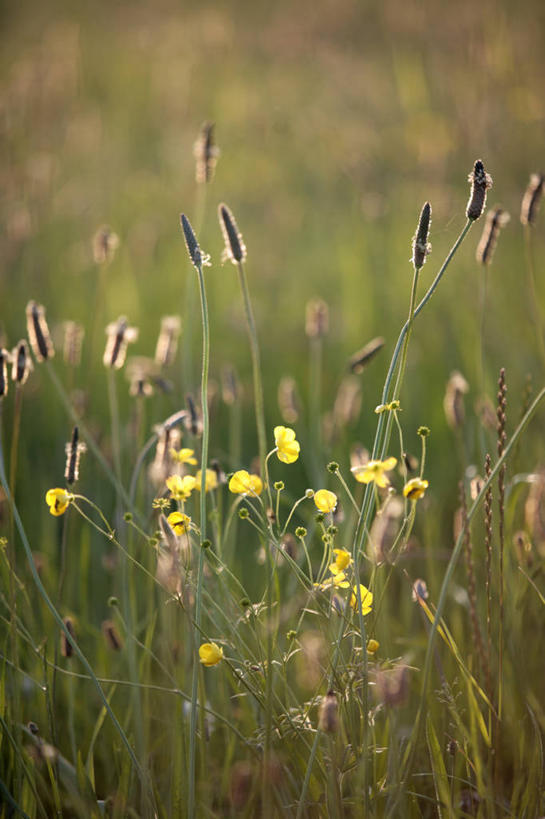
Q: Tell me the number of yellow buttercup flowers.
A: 15